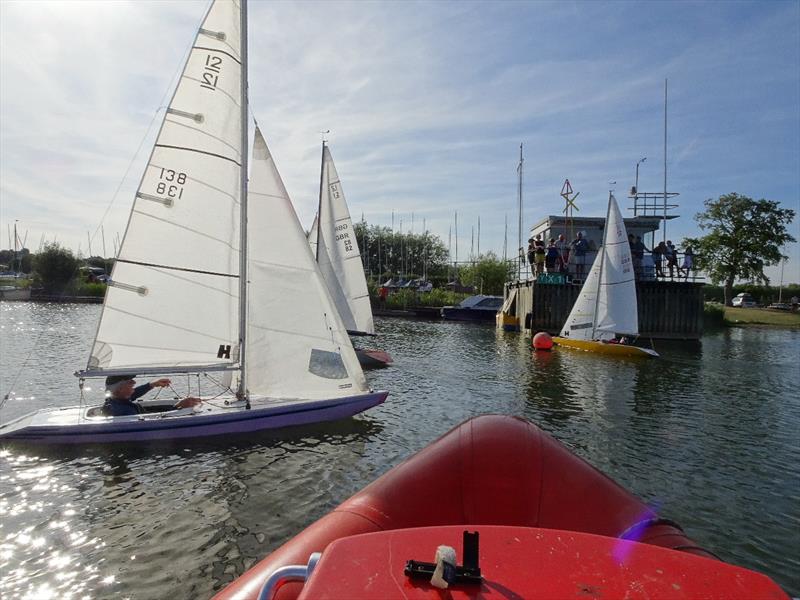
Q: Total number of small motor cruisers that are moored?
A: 1